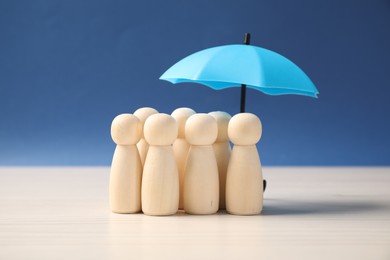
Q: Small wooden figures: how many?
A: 7